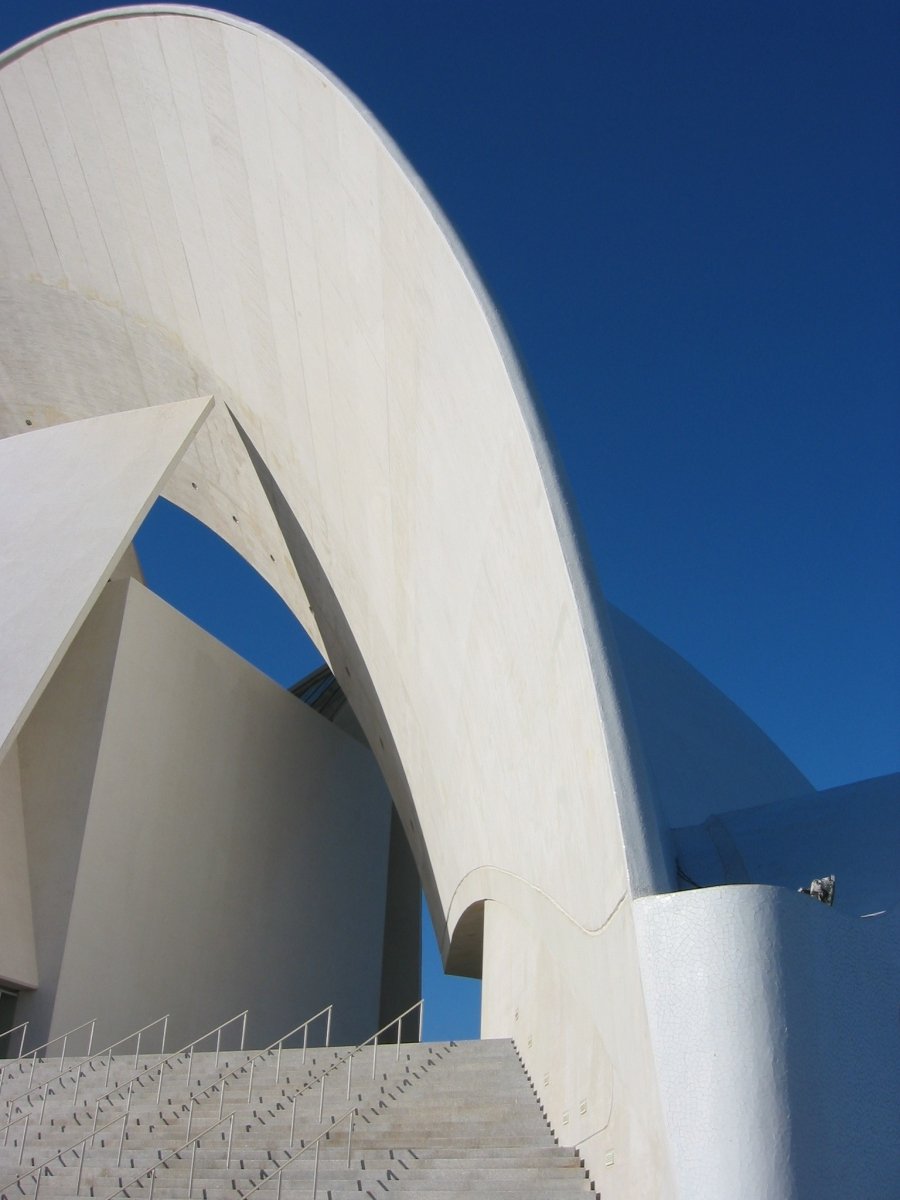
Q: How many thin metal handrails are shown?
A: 10